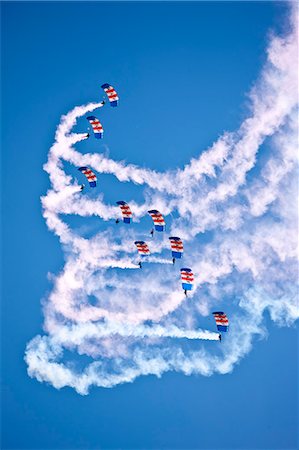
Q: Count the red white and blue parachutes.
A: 9